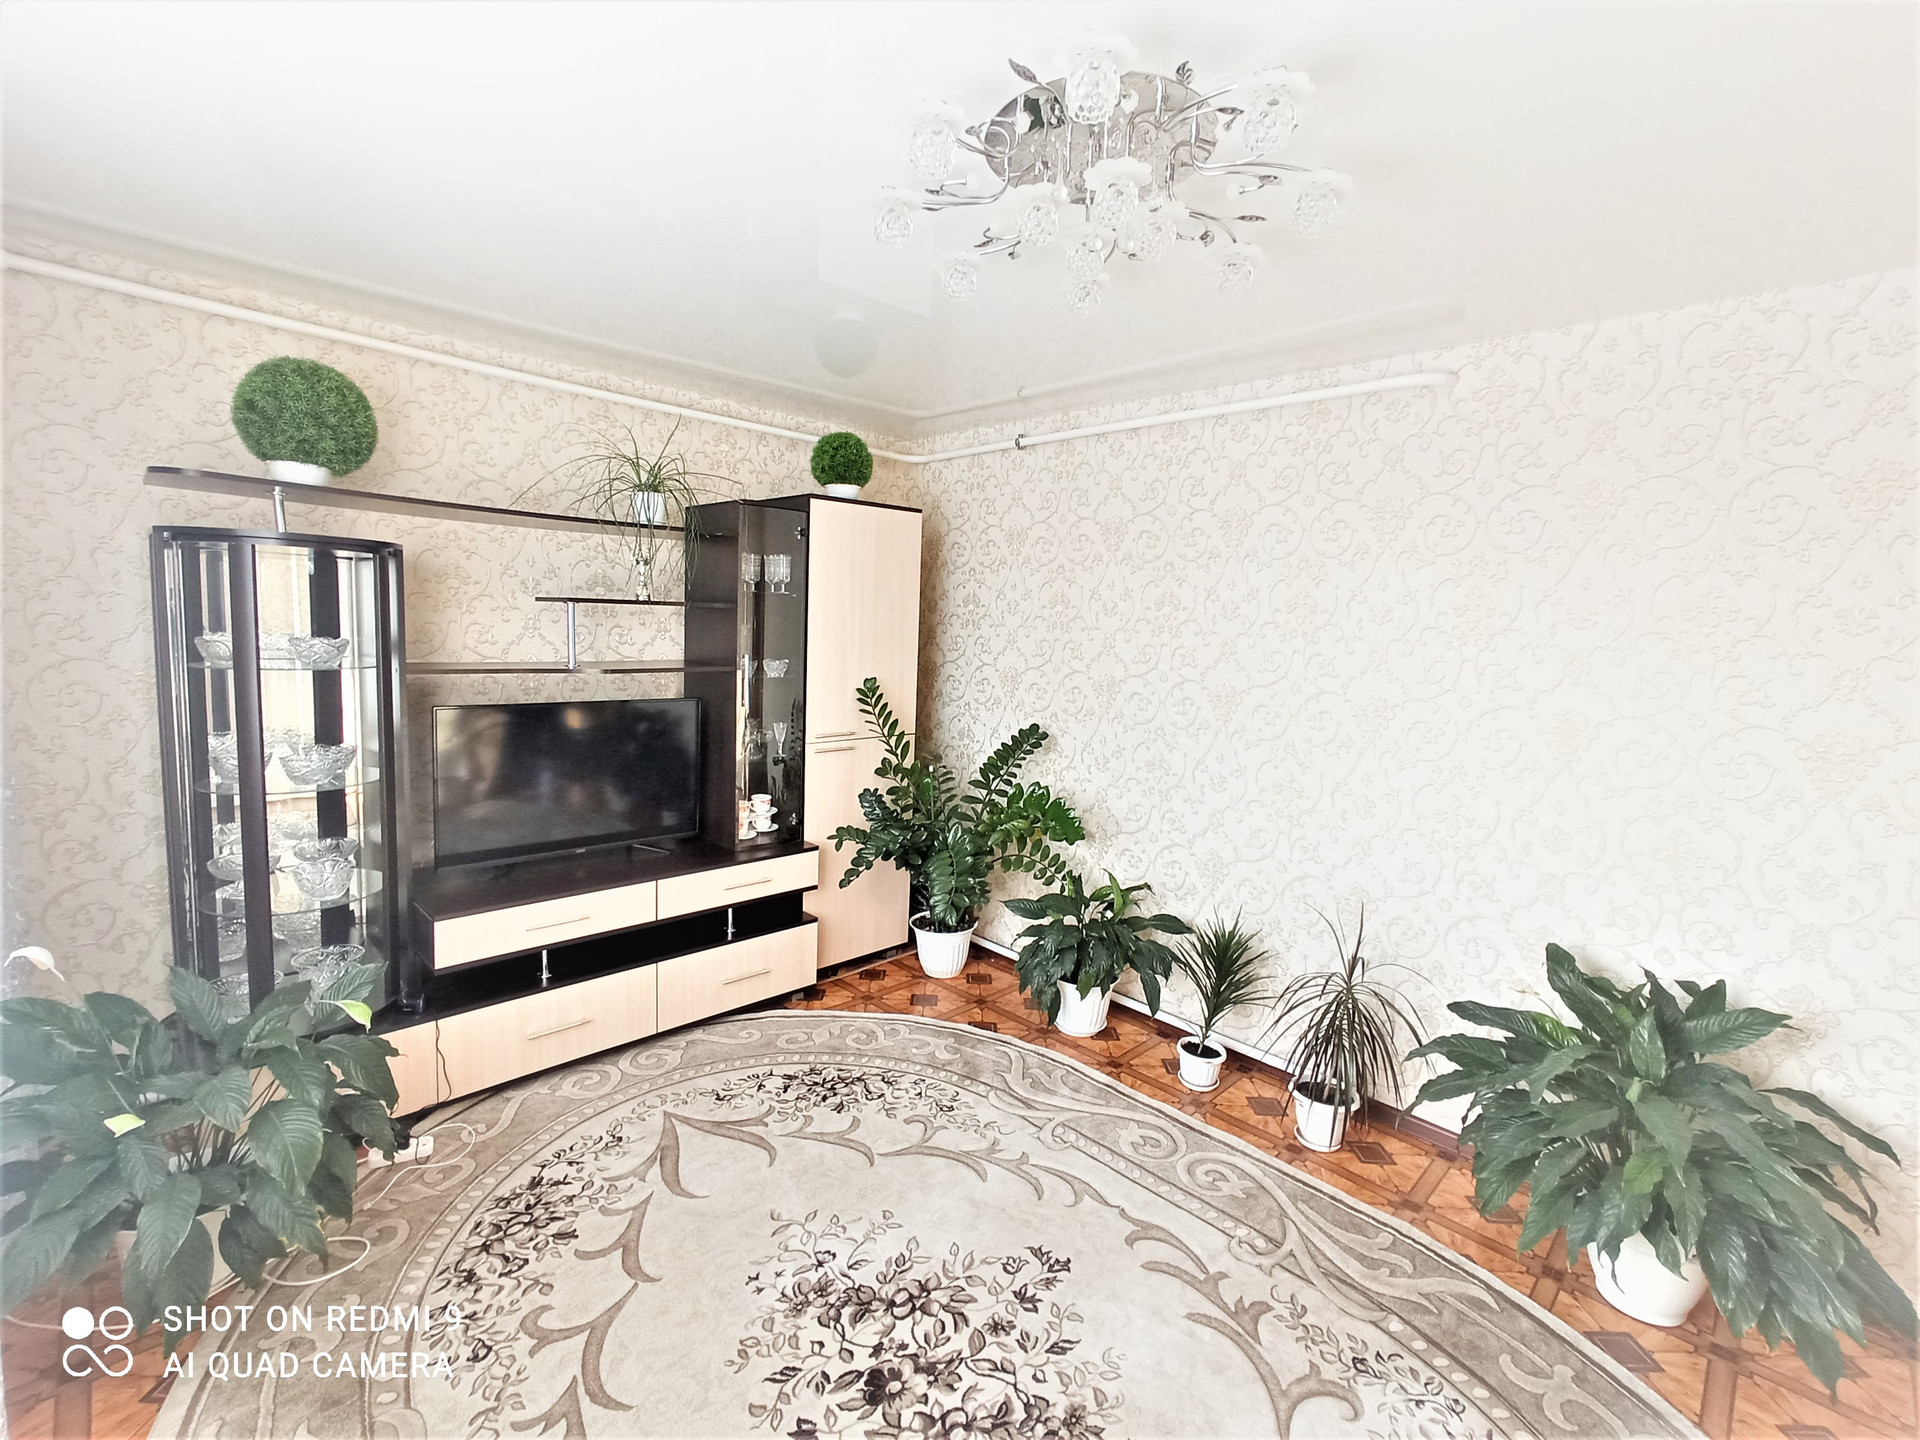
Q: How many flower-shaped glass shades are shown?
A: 12